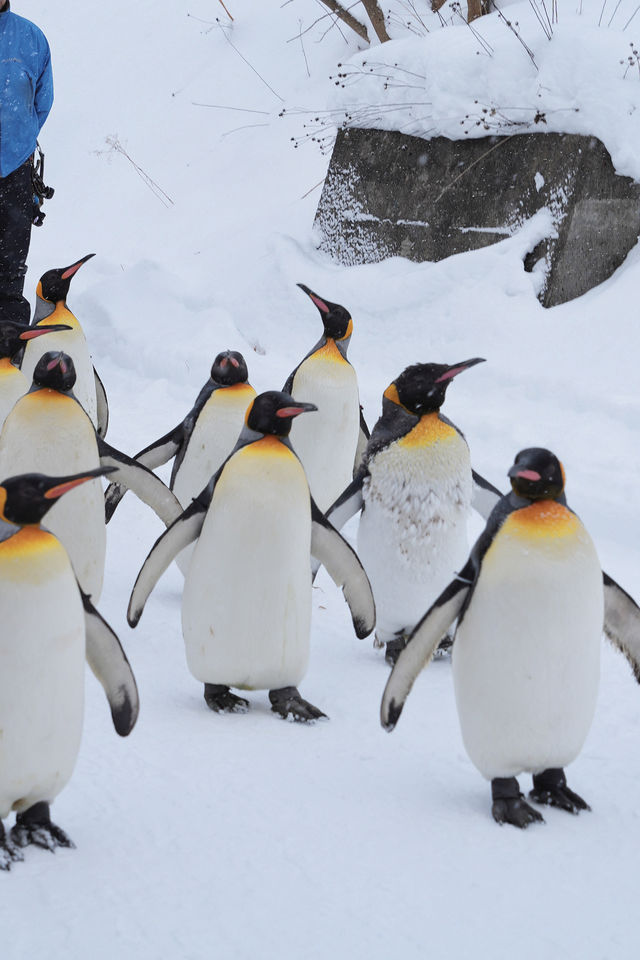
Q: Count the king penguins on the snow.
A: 9